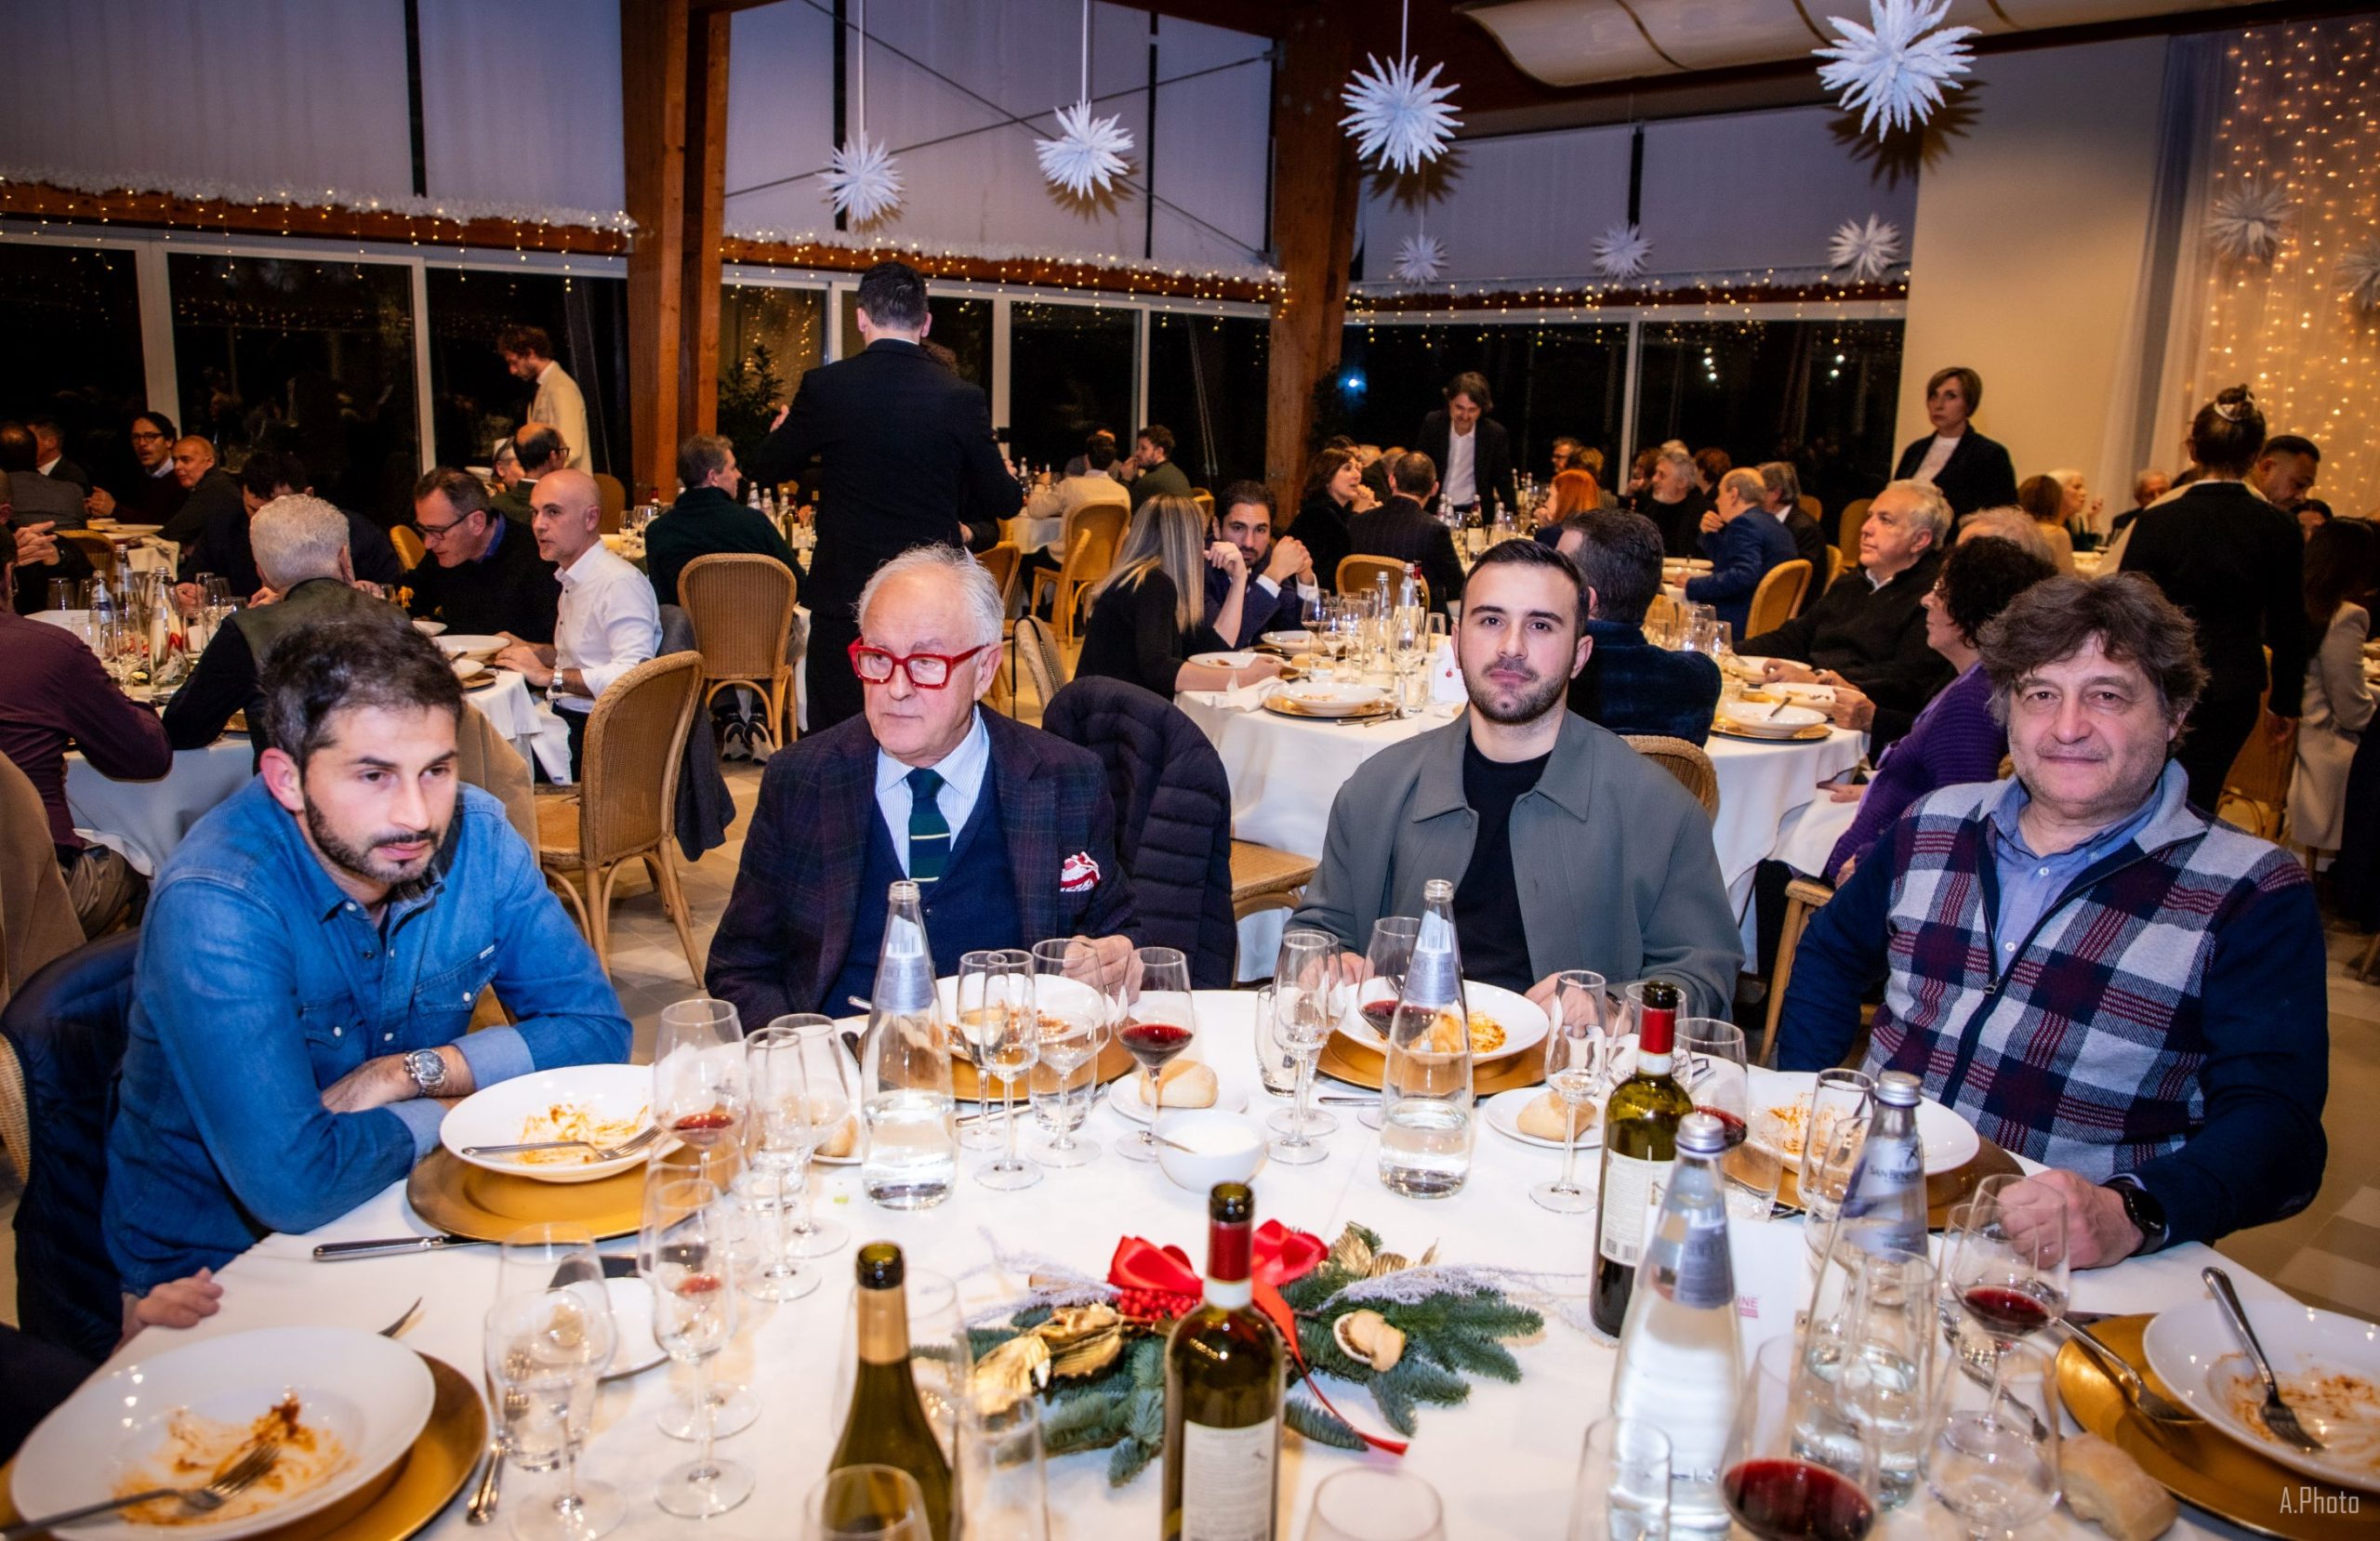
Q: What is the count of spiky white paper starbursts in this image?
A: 9